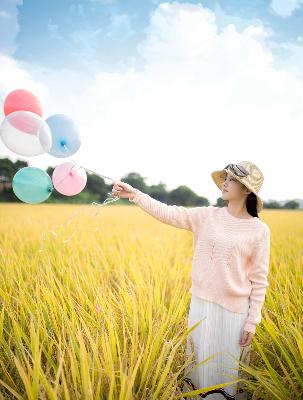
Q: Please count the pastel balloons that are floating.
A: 5